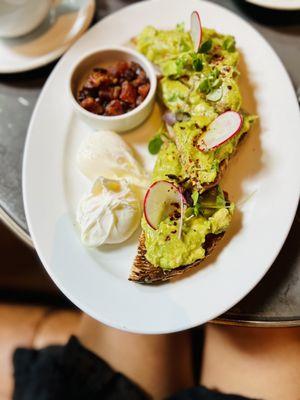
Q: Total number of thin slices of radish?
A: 3